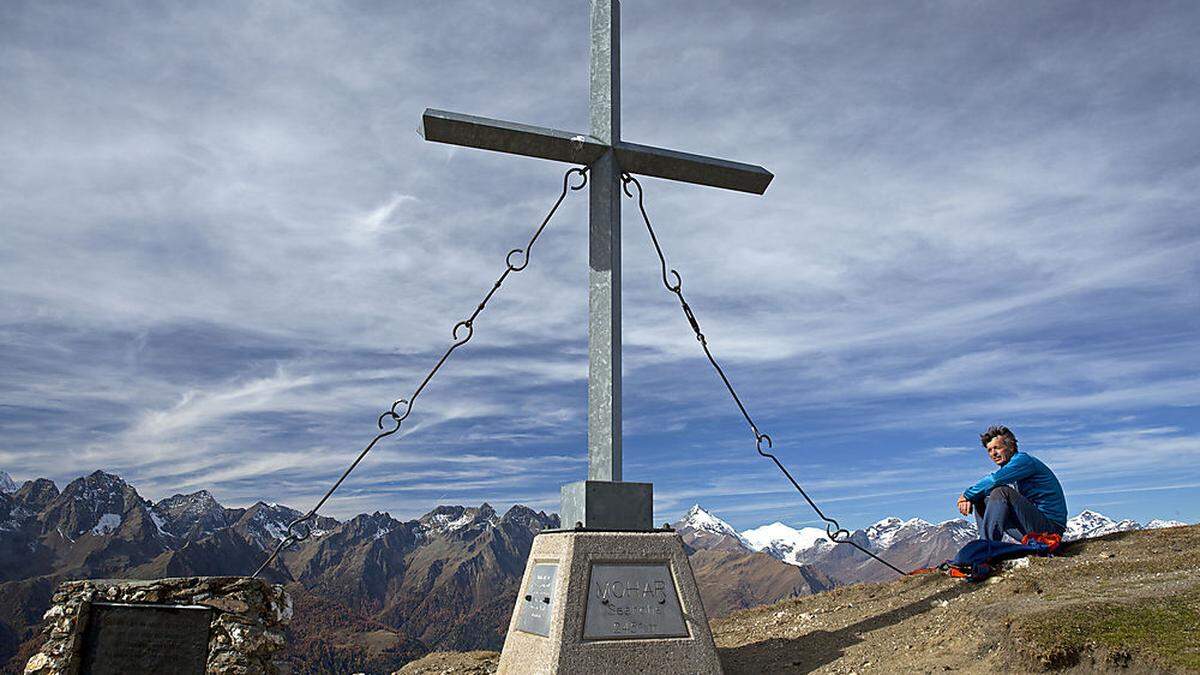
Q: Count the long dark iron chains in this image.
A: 2